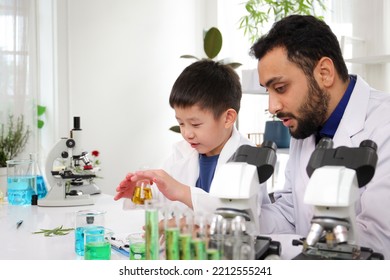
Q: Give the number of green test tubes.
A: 5